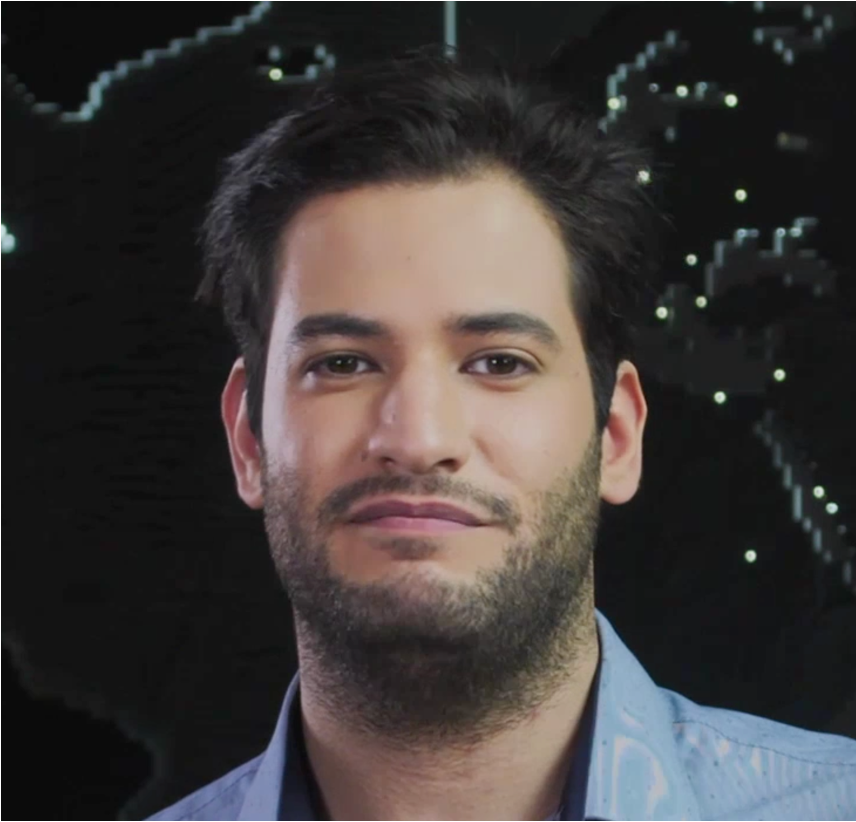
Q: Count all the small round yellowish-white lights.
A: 14